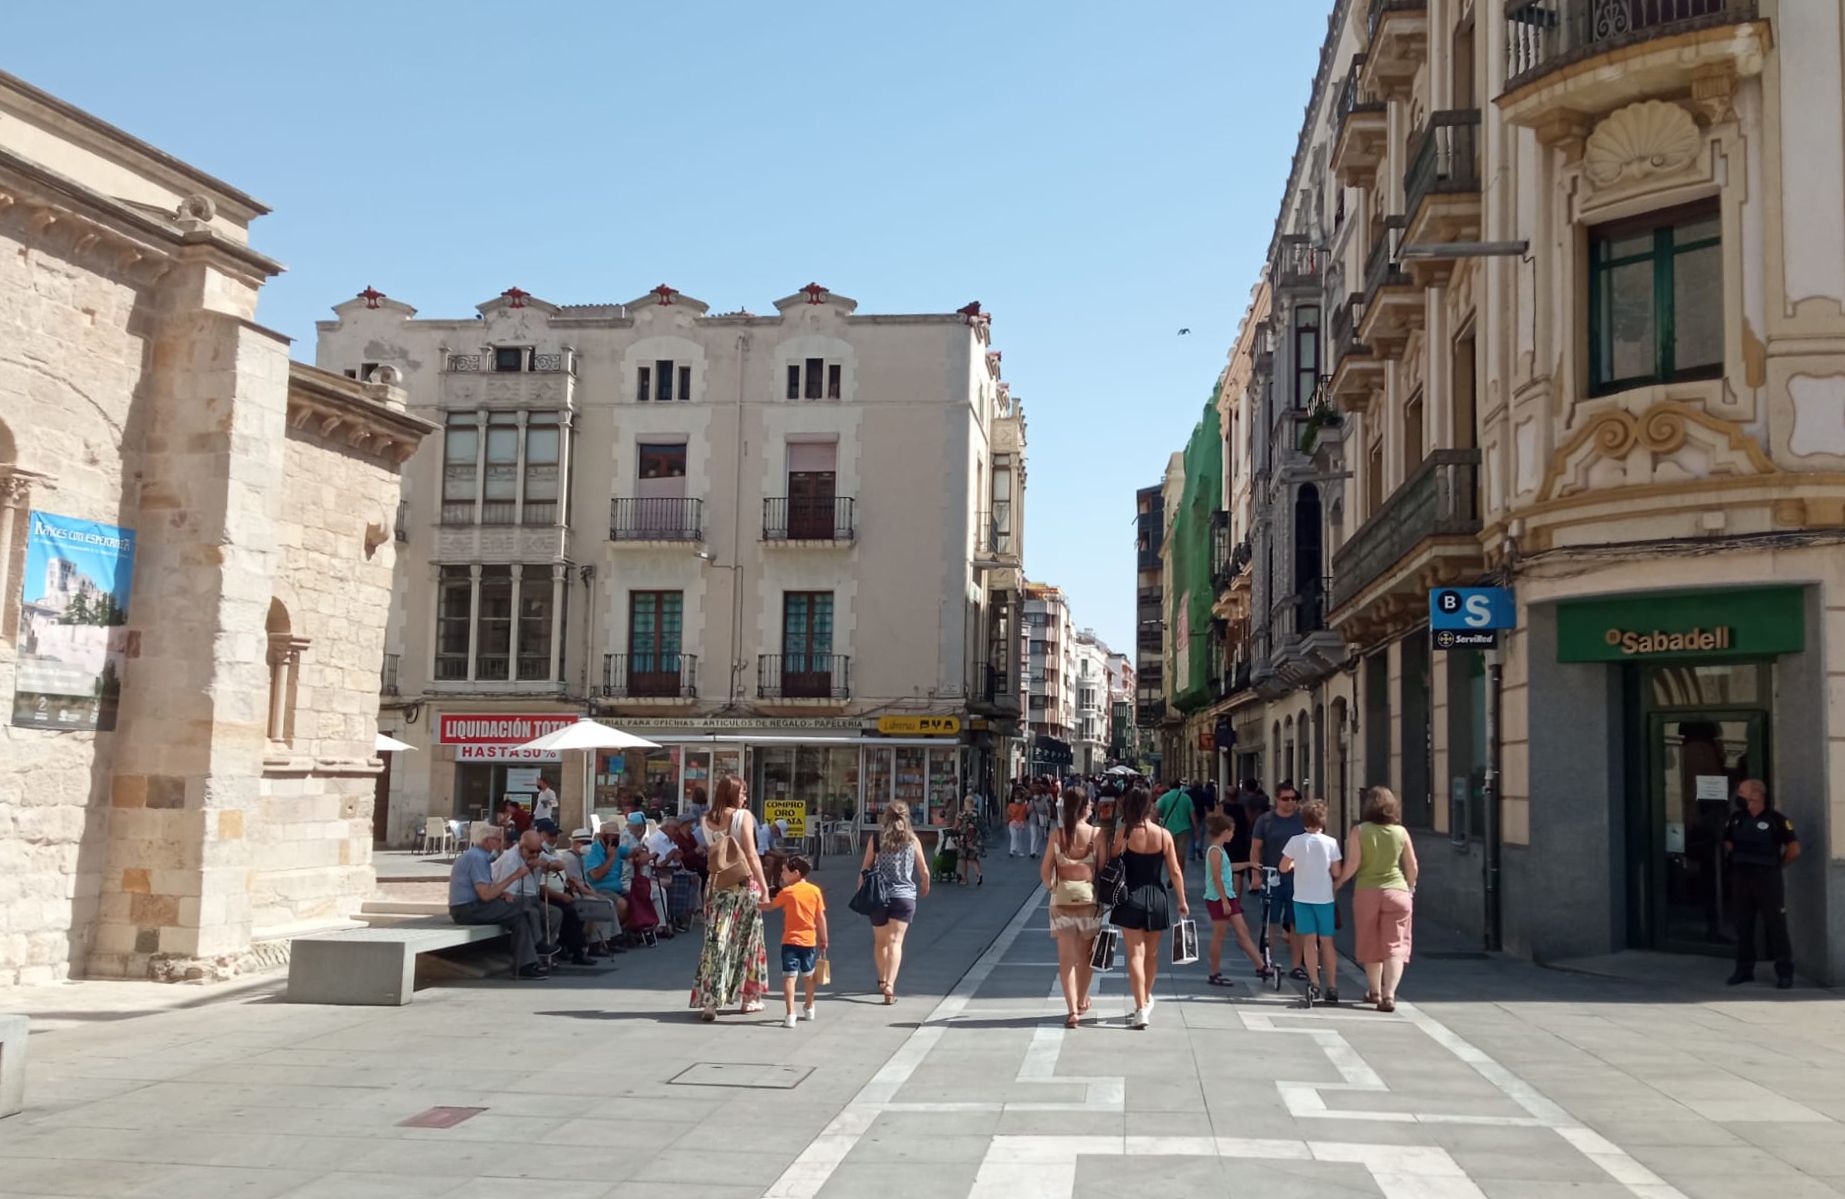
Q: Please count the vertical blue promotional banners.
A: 1